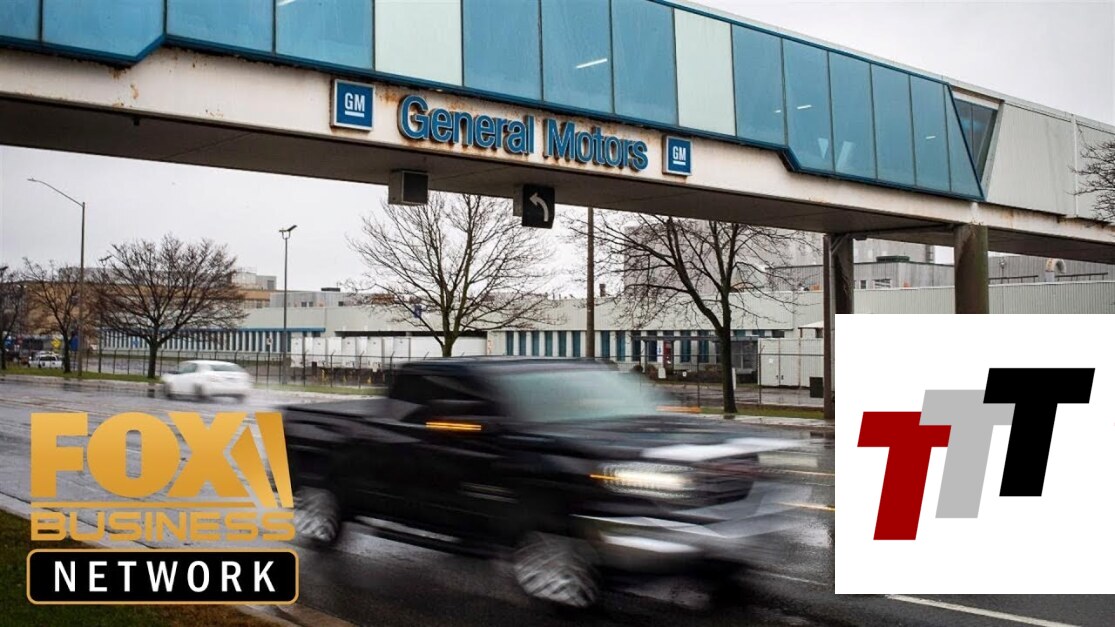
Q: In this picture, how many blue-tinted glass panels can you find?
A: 13